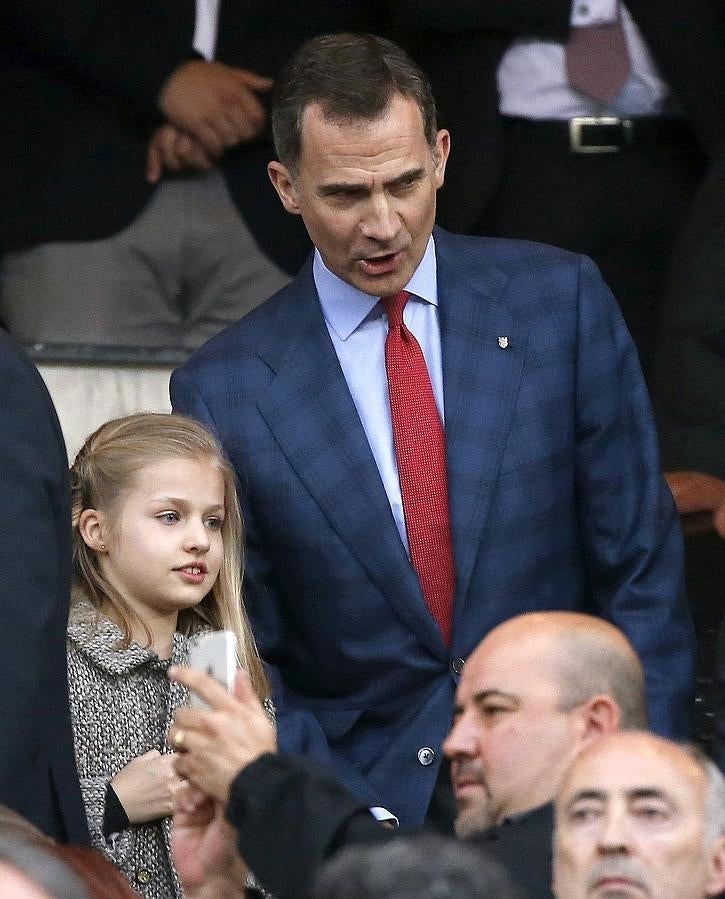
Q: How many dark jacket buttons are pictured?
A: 2